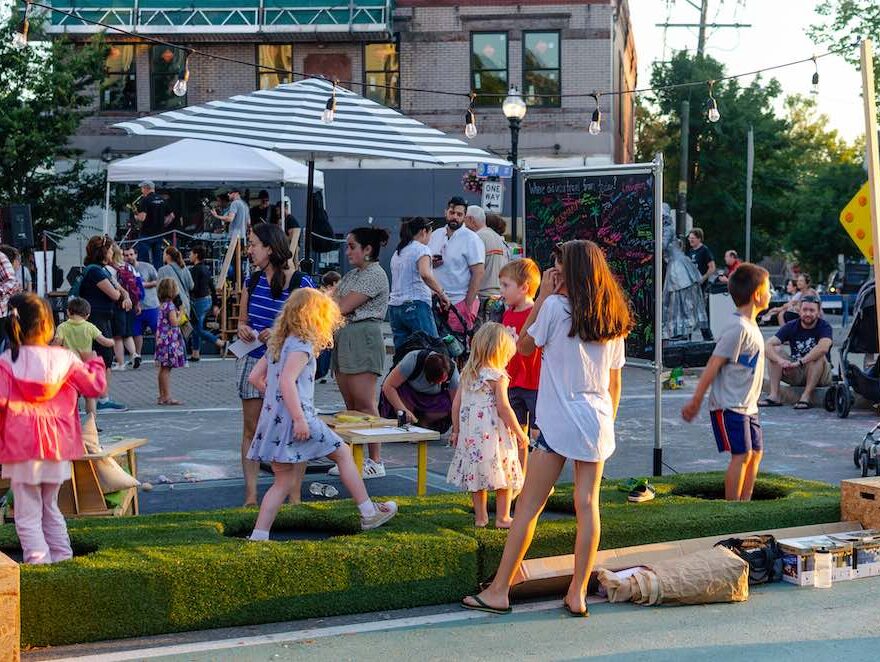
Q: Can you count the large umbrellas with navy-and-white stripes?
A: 1